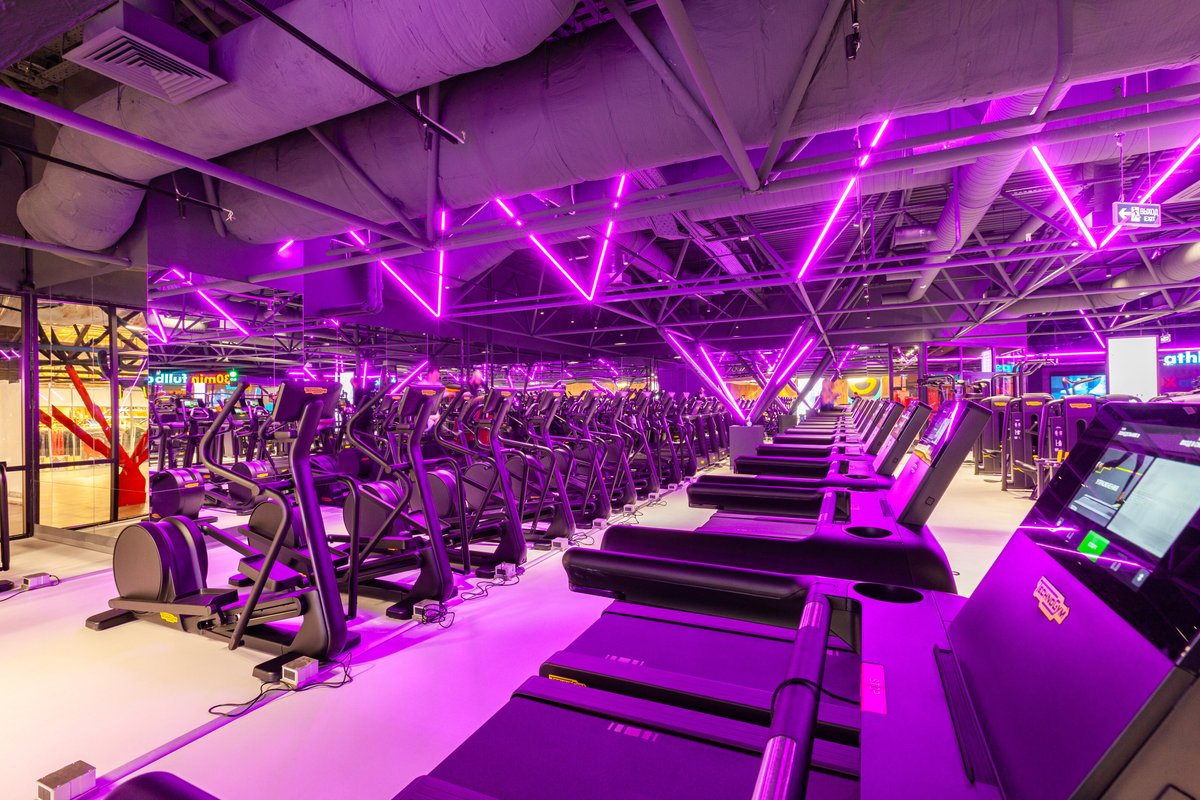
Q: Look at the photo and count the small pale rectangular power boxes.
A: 11